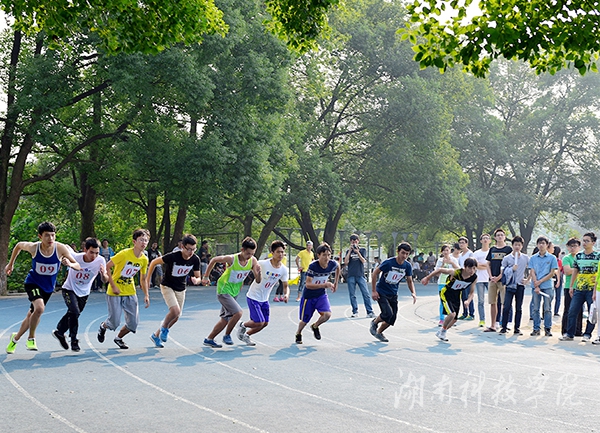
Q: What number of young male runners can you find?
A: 9